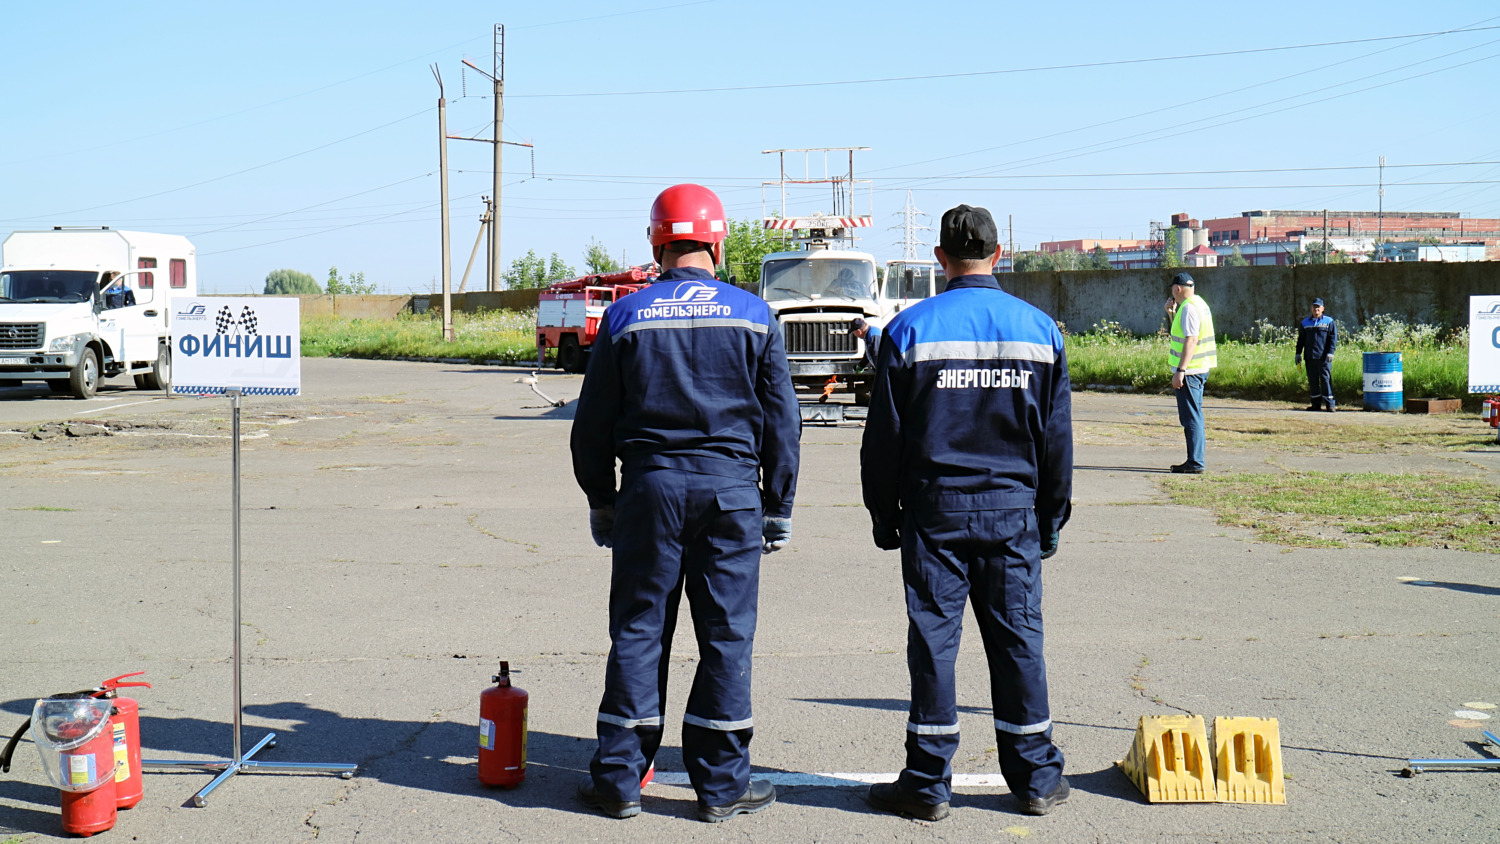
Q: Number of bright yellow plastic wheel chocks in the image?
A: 2